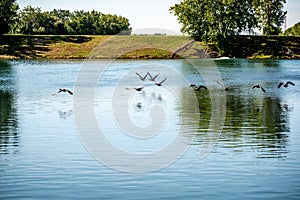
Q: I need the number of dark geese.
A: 9